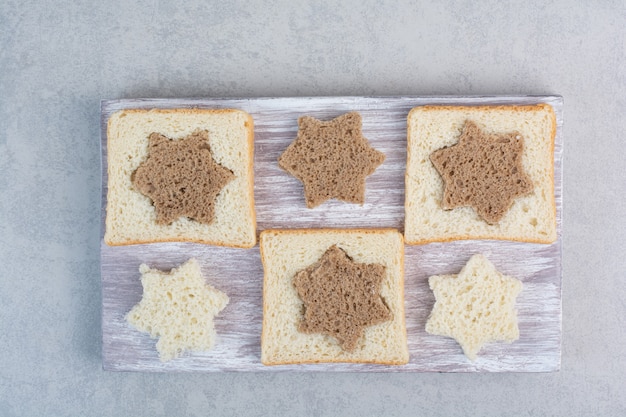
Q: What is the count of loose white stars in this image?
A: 2